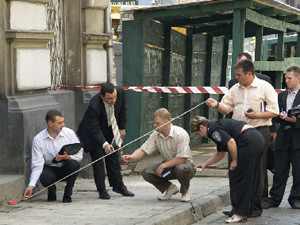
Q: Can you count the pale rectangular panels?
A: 3